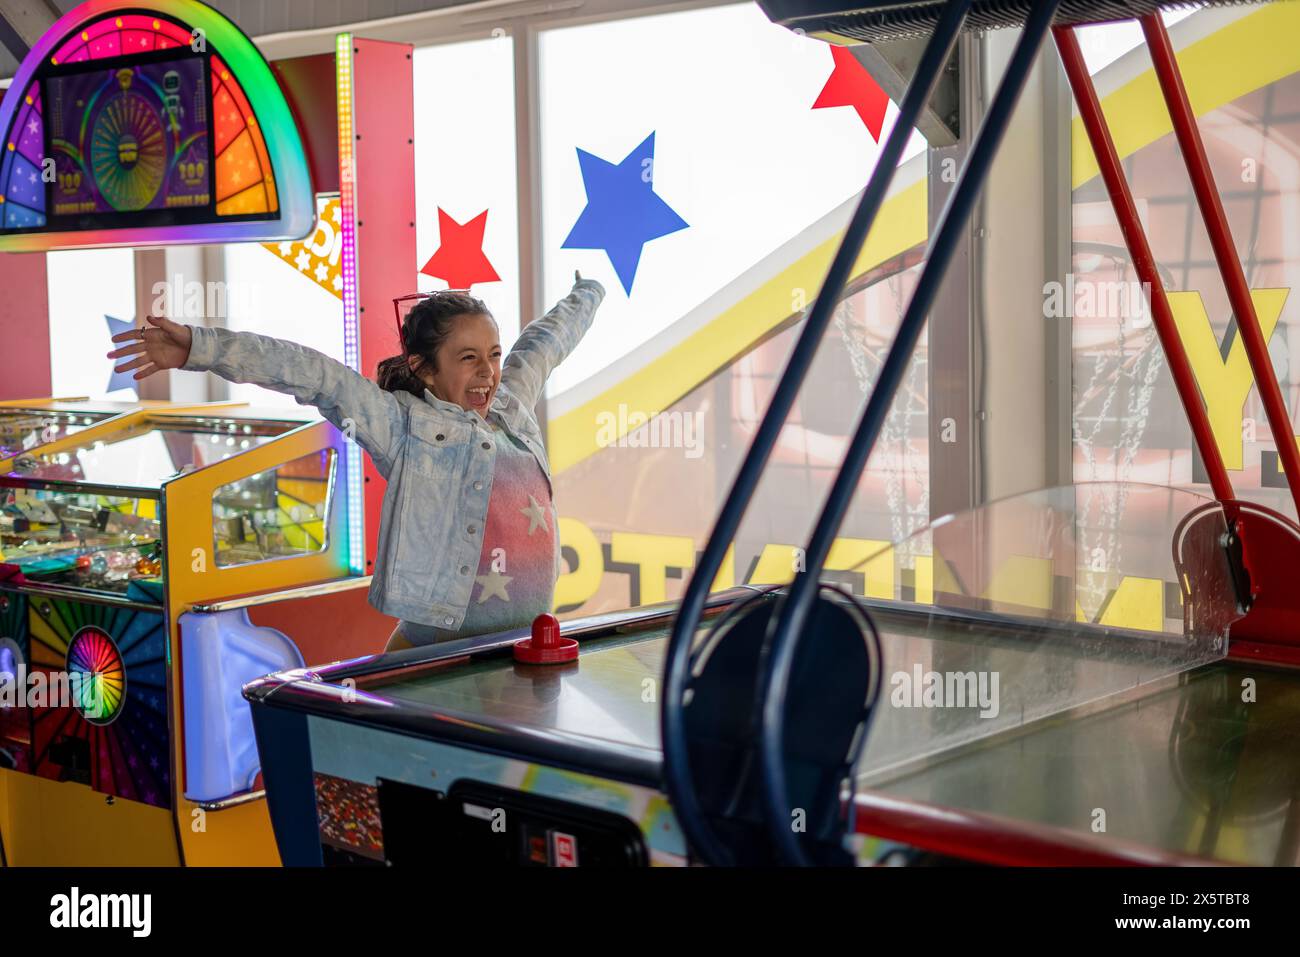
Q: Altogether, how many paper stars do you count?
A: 4